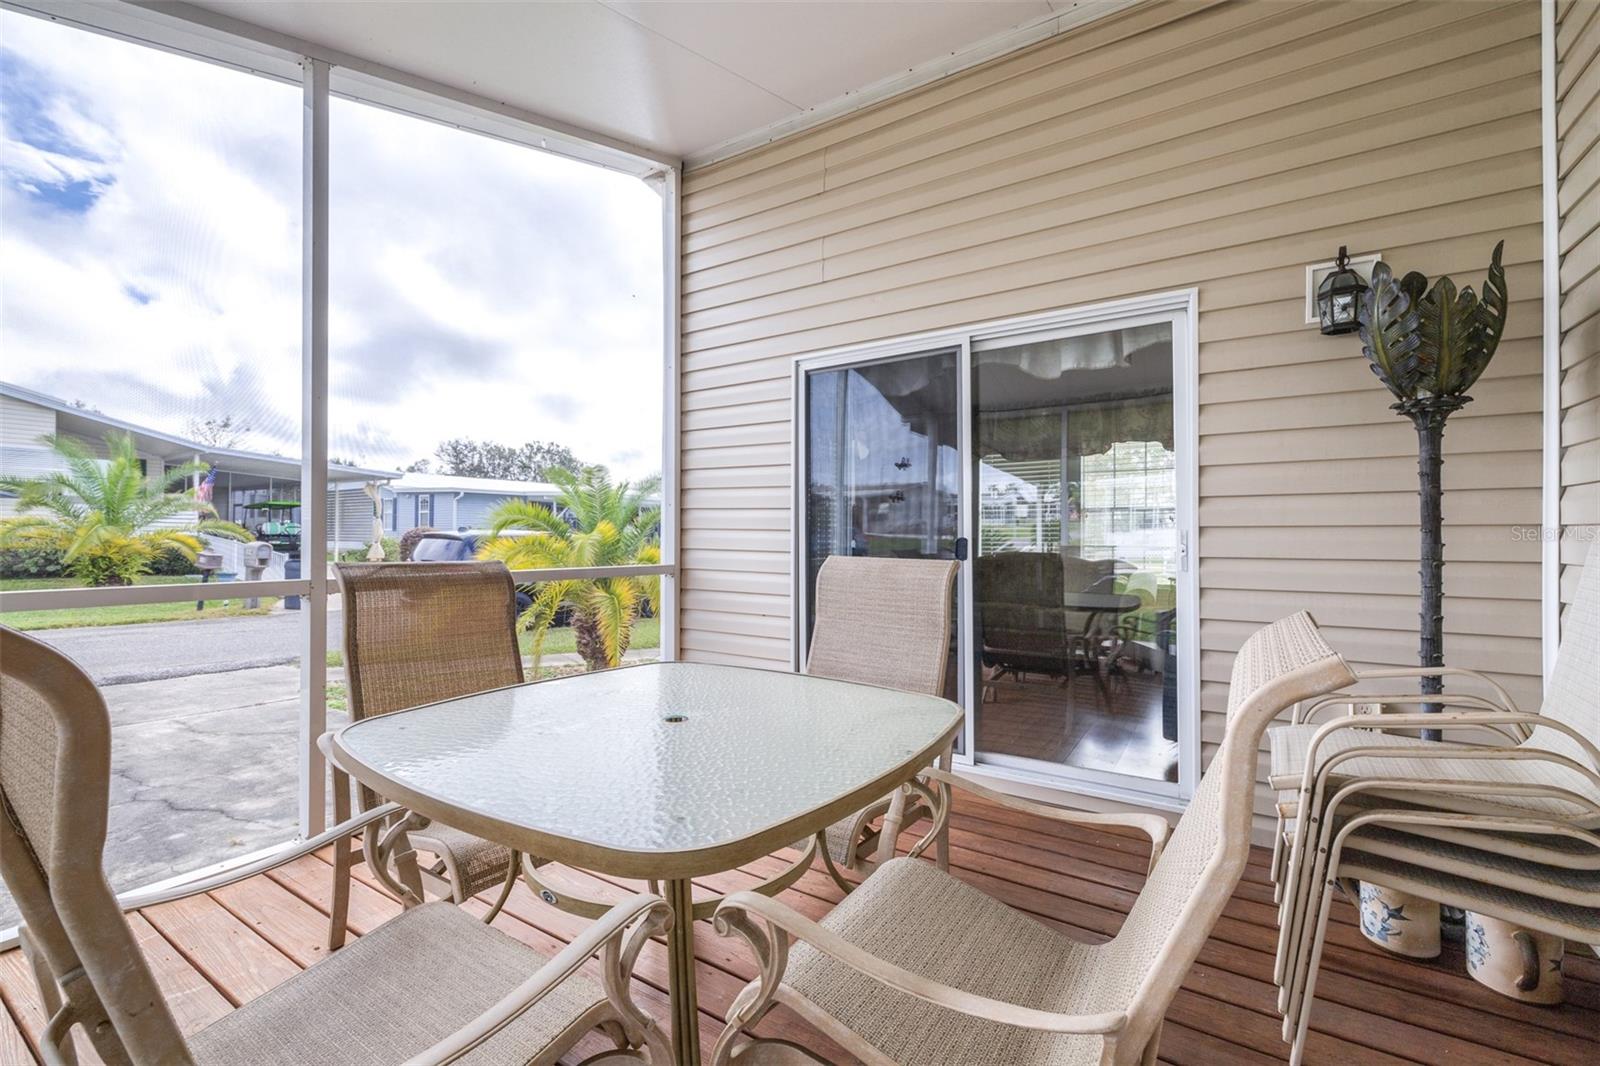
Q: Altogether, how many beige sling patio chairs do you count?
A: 8